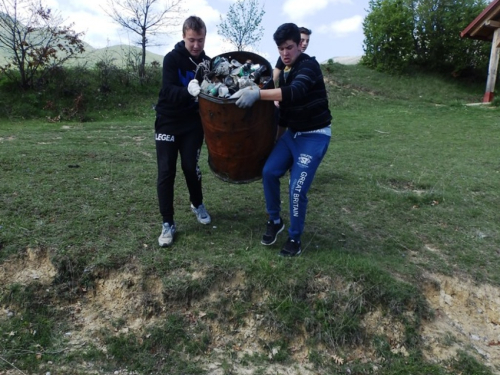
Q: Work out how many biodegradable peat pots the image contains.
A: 0